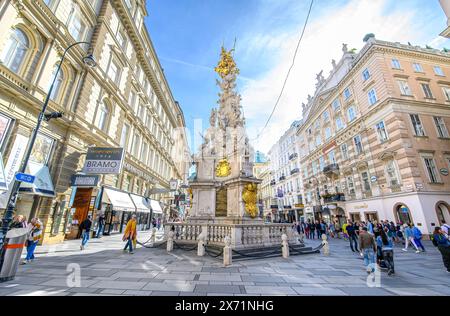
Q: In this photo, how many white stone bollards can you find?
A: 6